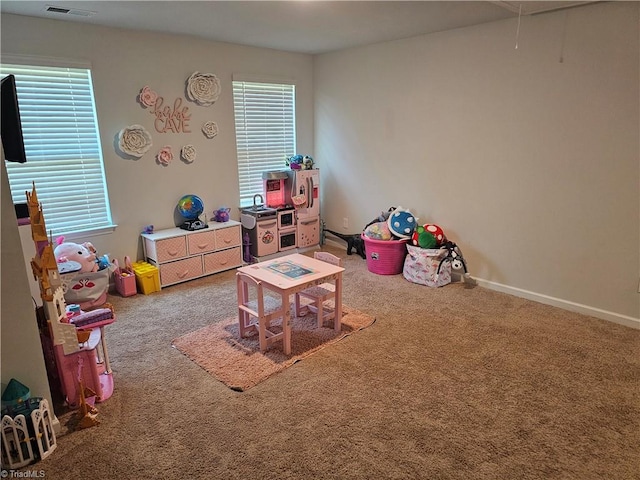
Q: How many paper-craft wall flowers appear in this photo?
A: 6